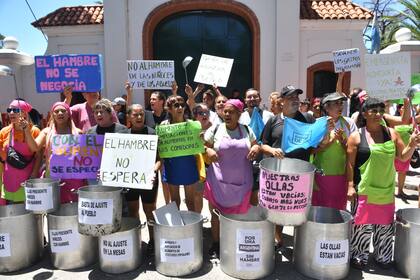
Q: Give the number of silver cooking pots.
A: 10